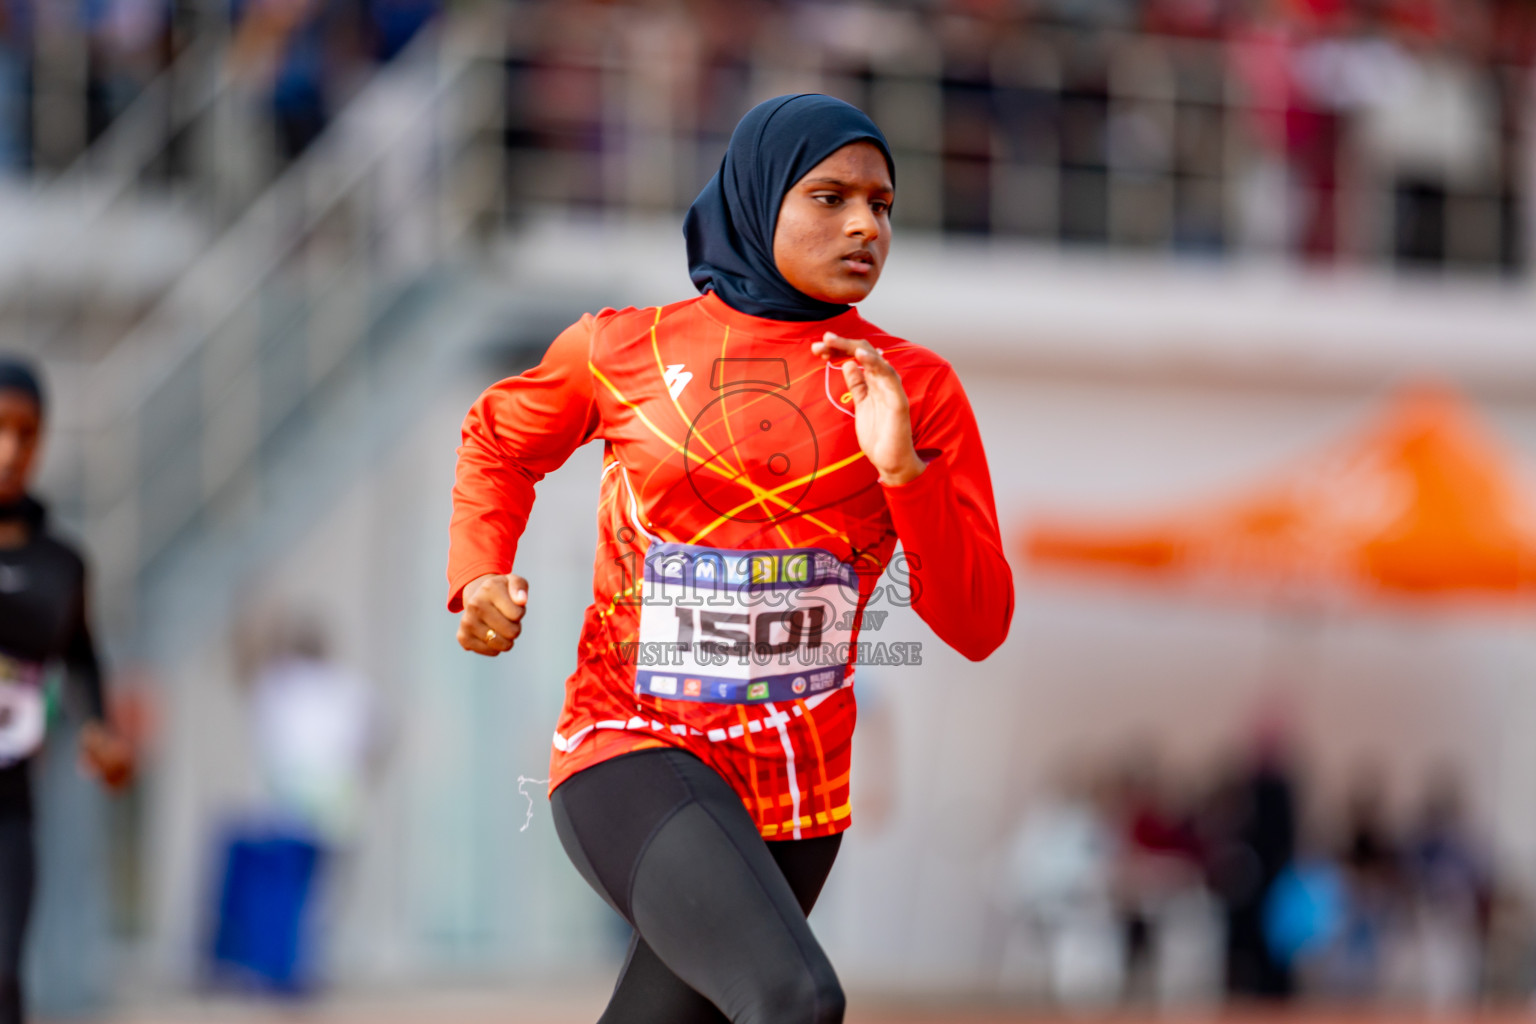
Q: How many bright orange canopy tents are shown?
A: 1